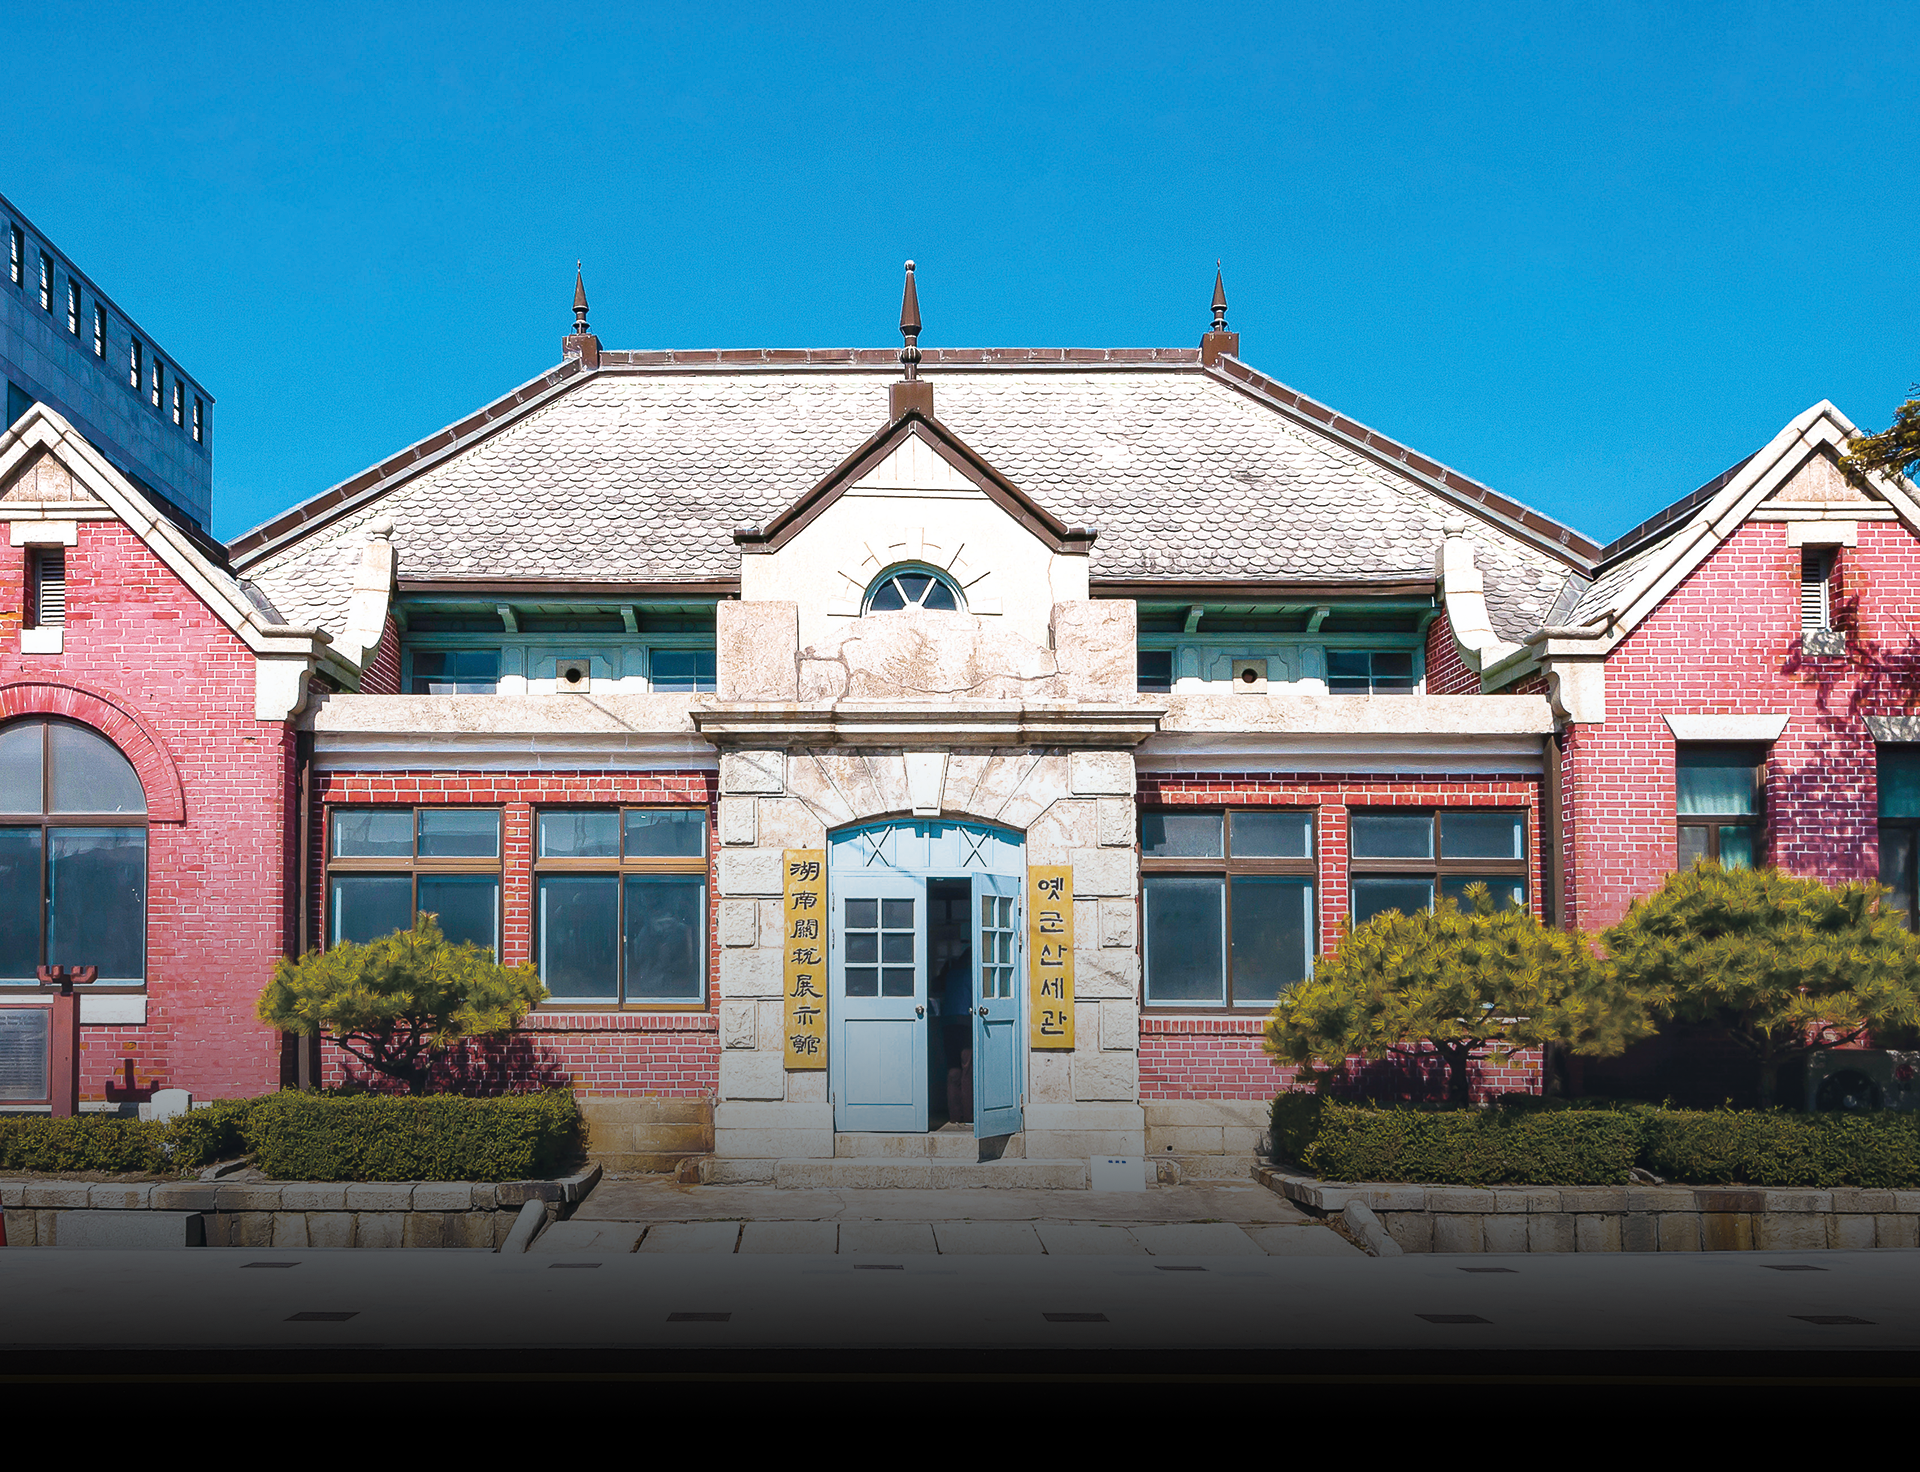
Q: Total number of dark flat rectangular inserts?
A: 11